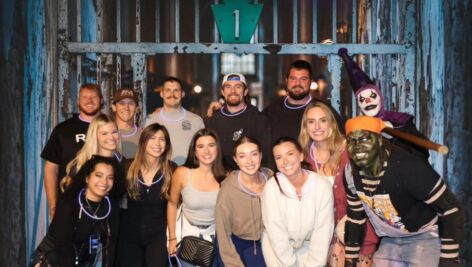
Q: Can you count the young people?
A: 12